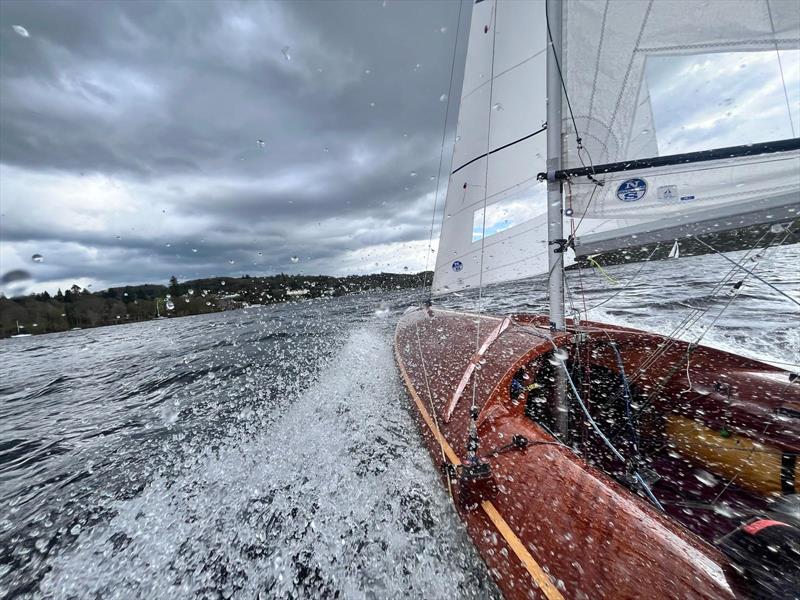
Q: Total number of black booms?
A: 1